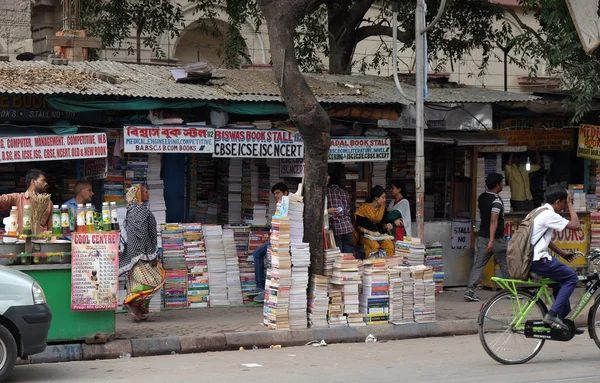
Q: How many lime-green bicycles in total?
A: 1